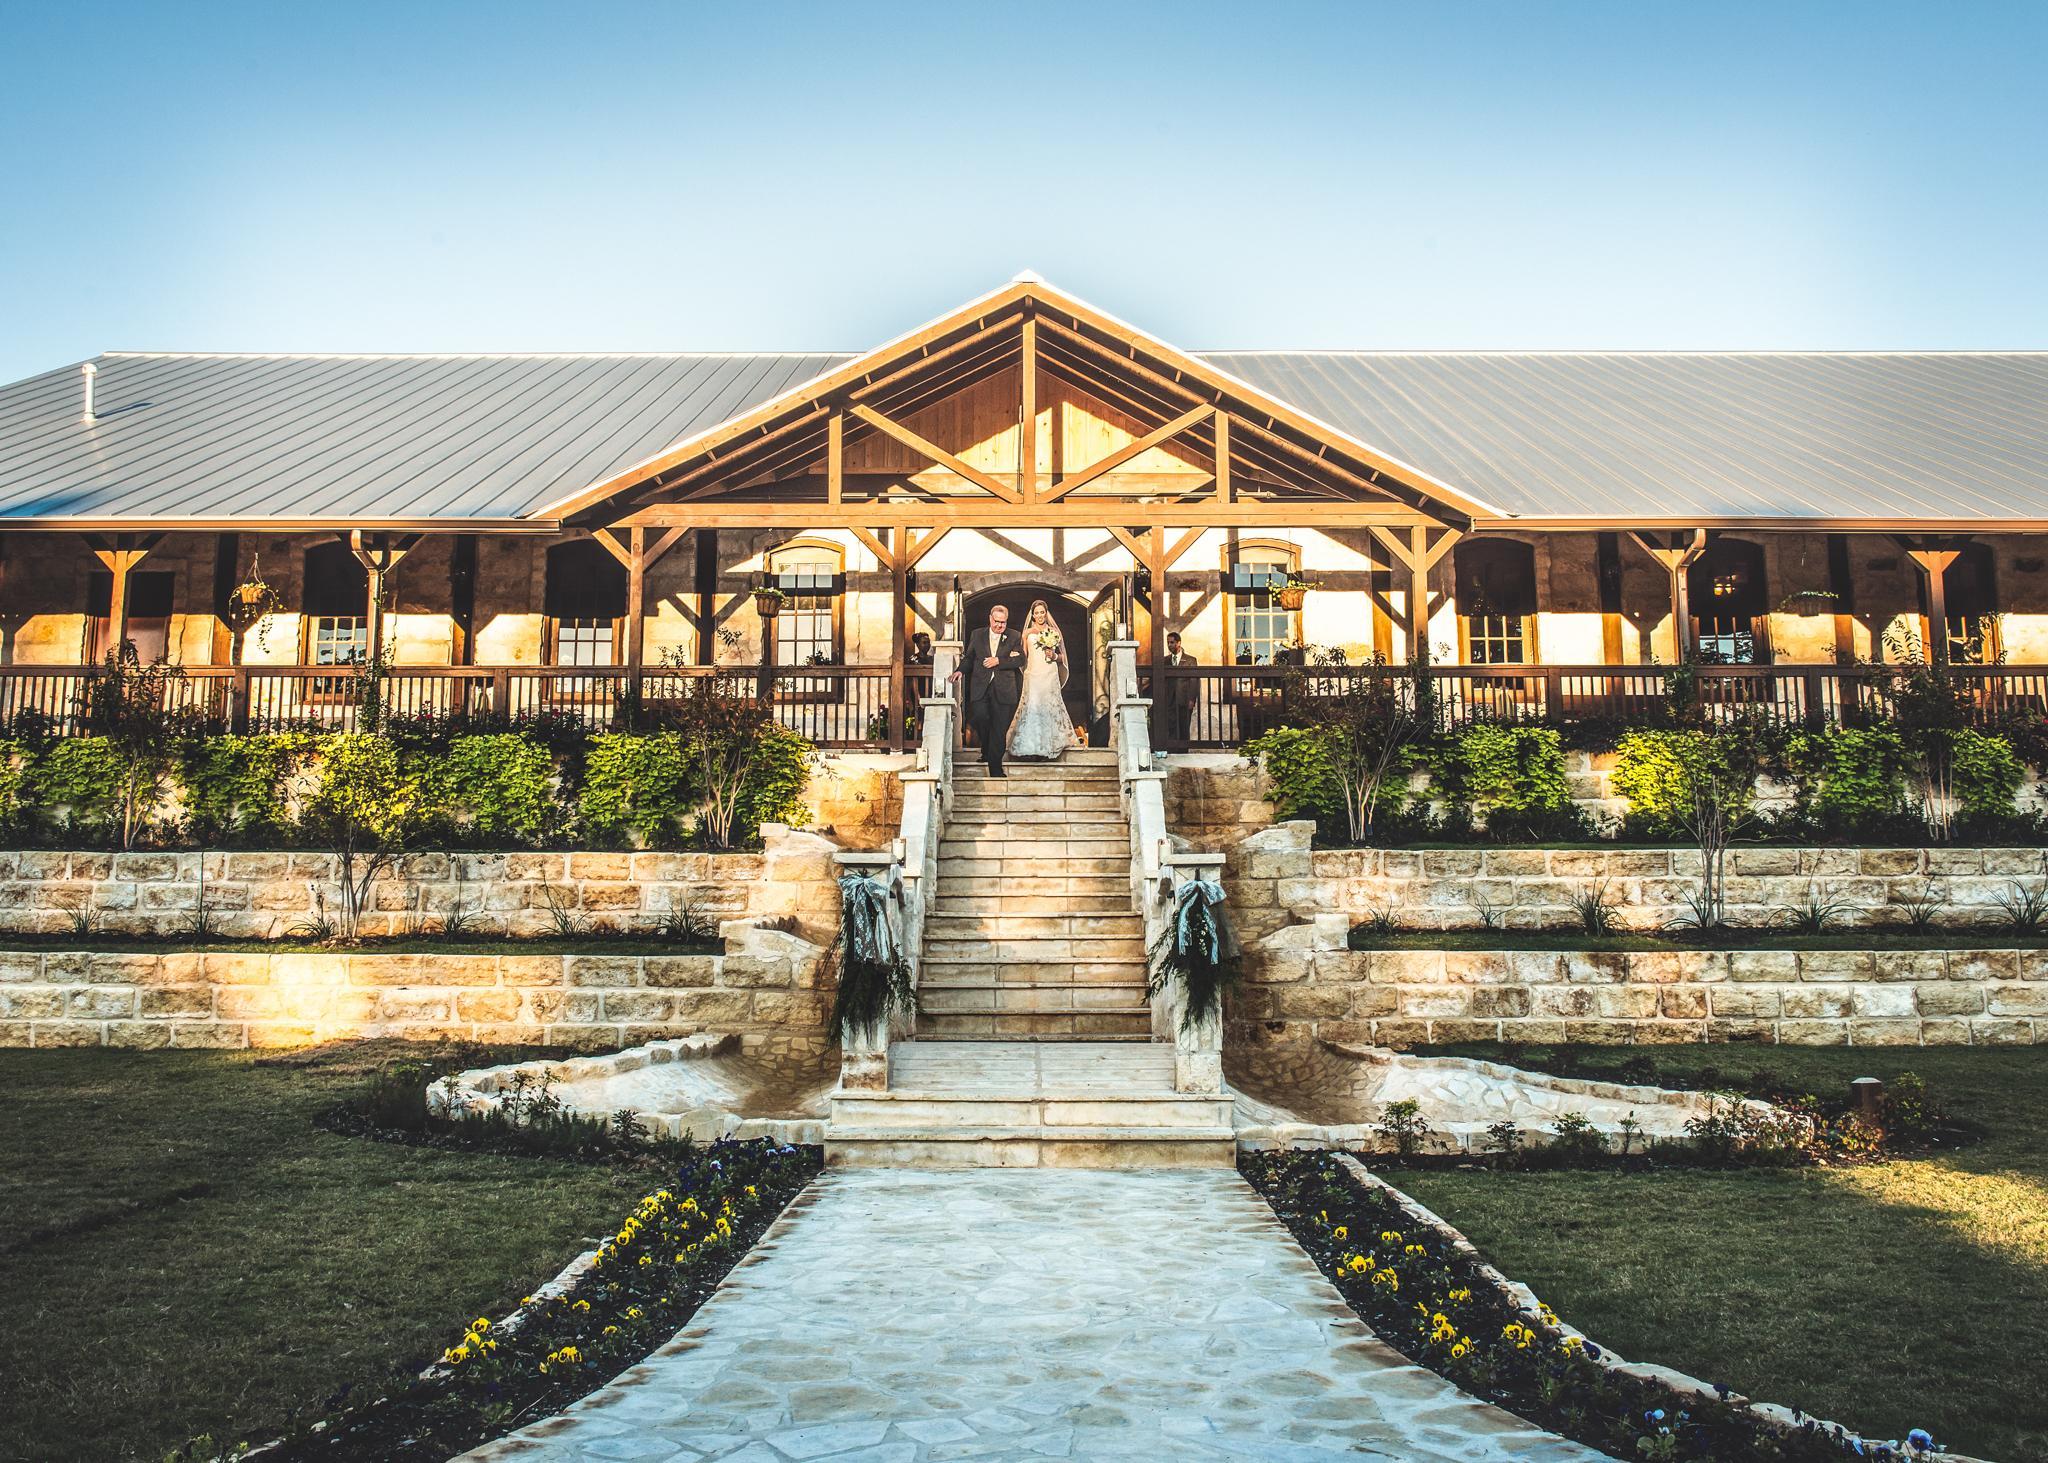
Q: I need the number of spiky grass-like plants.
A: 13